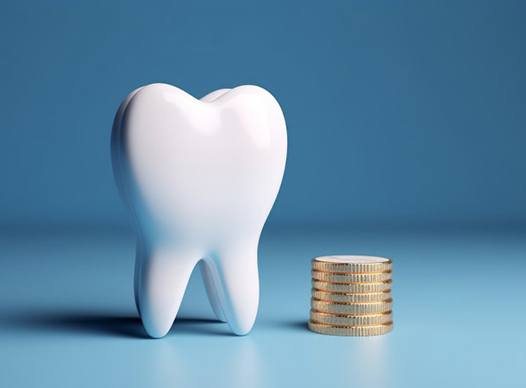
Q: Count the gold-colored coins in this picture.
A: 7